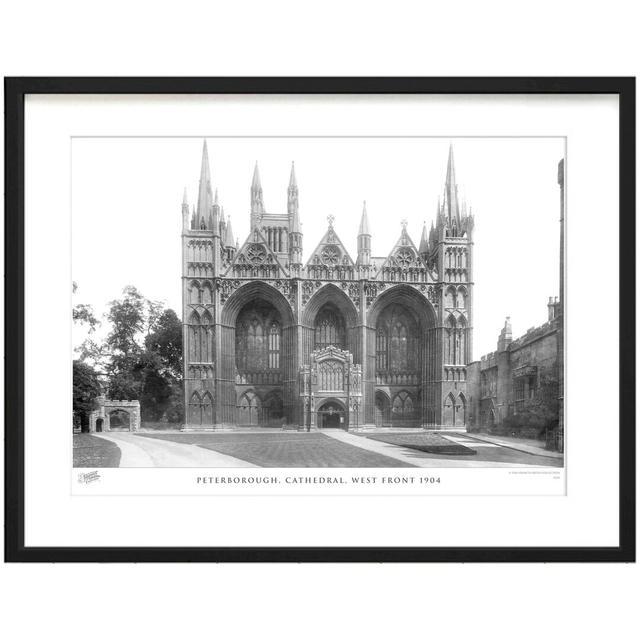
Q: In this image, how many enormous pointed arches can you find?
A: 3